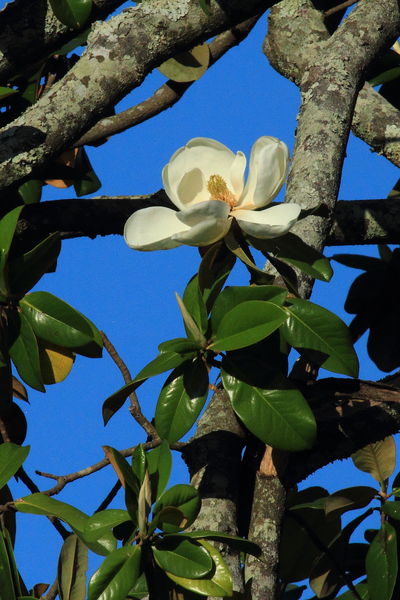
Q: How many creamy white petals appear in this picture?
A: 6